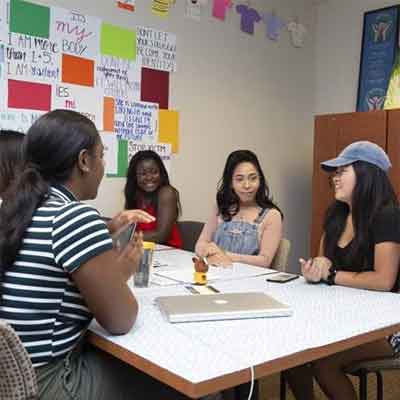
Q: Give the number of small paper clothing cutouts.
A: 7